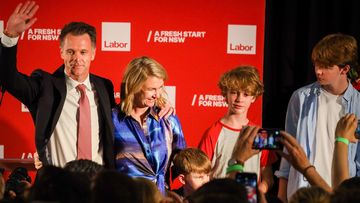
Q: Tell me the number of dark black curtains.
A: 1